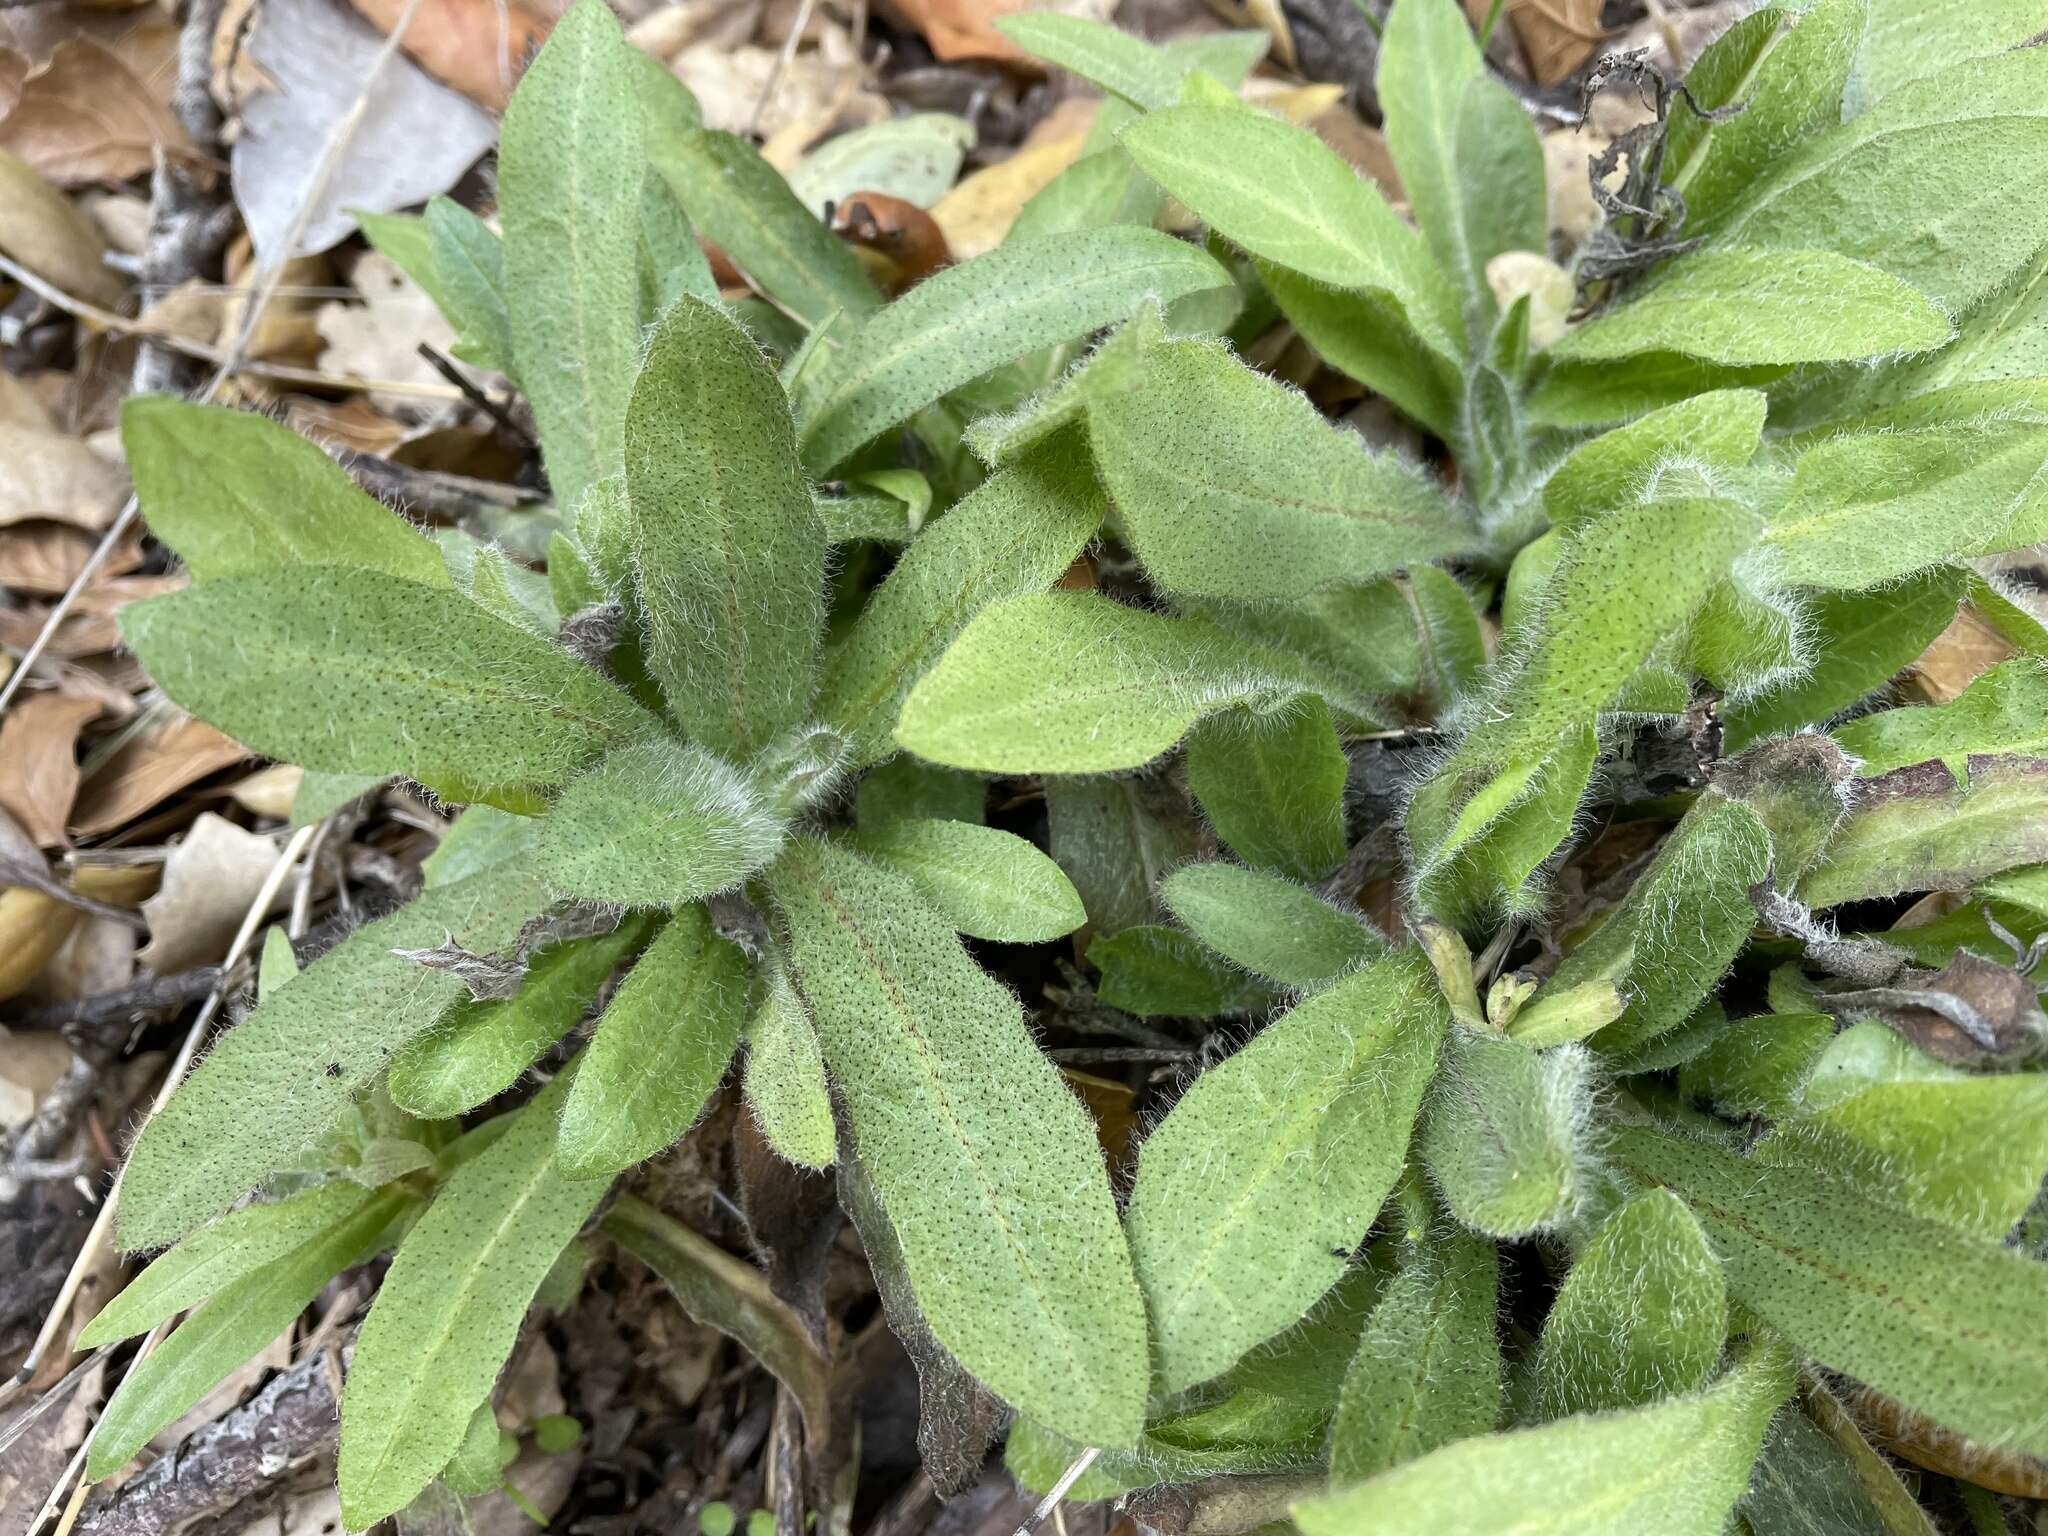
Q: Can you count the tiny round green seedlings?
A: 4